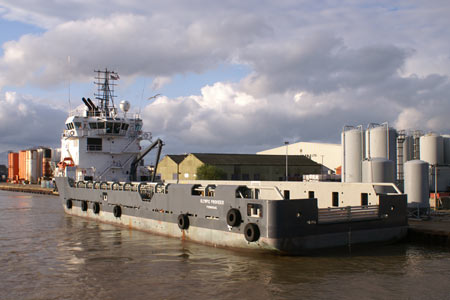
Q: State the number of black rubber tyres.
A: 7